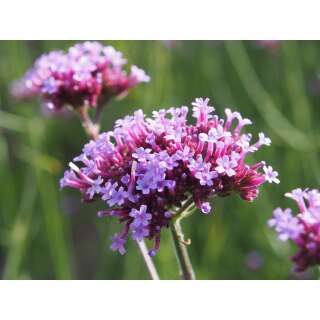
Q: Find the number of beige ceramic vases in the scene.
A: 0